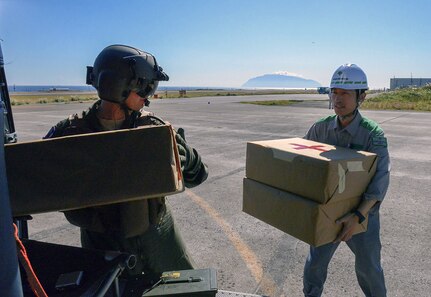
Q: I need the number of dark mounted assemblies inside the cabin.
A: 1